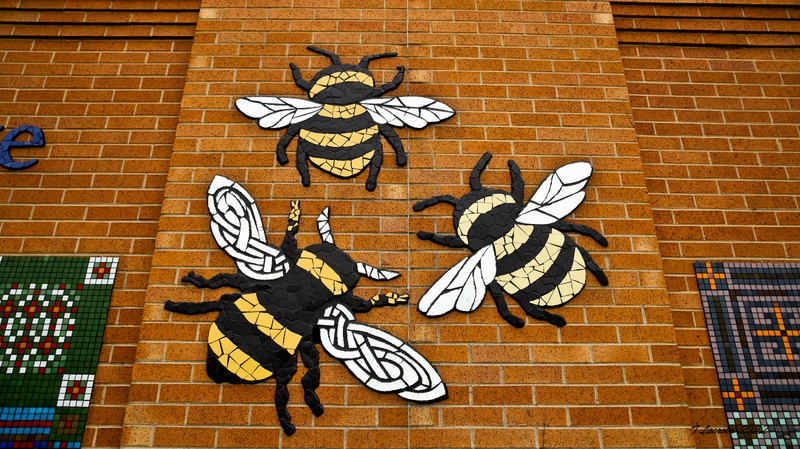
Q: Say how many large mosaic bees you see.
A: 3